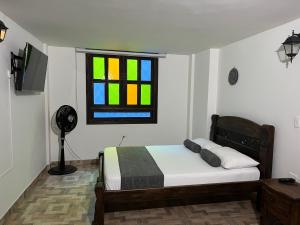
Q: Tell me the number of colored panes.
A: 9